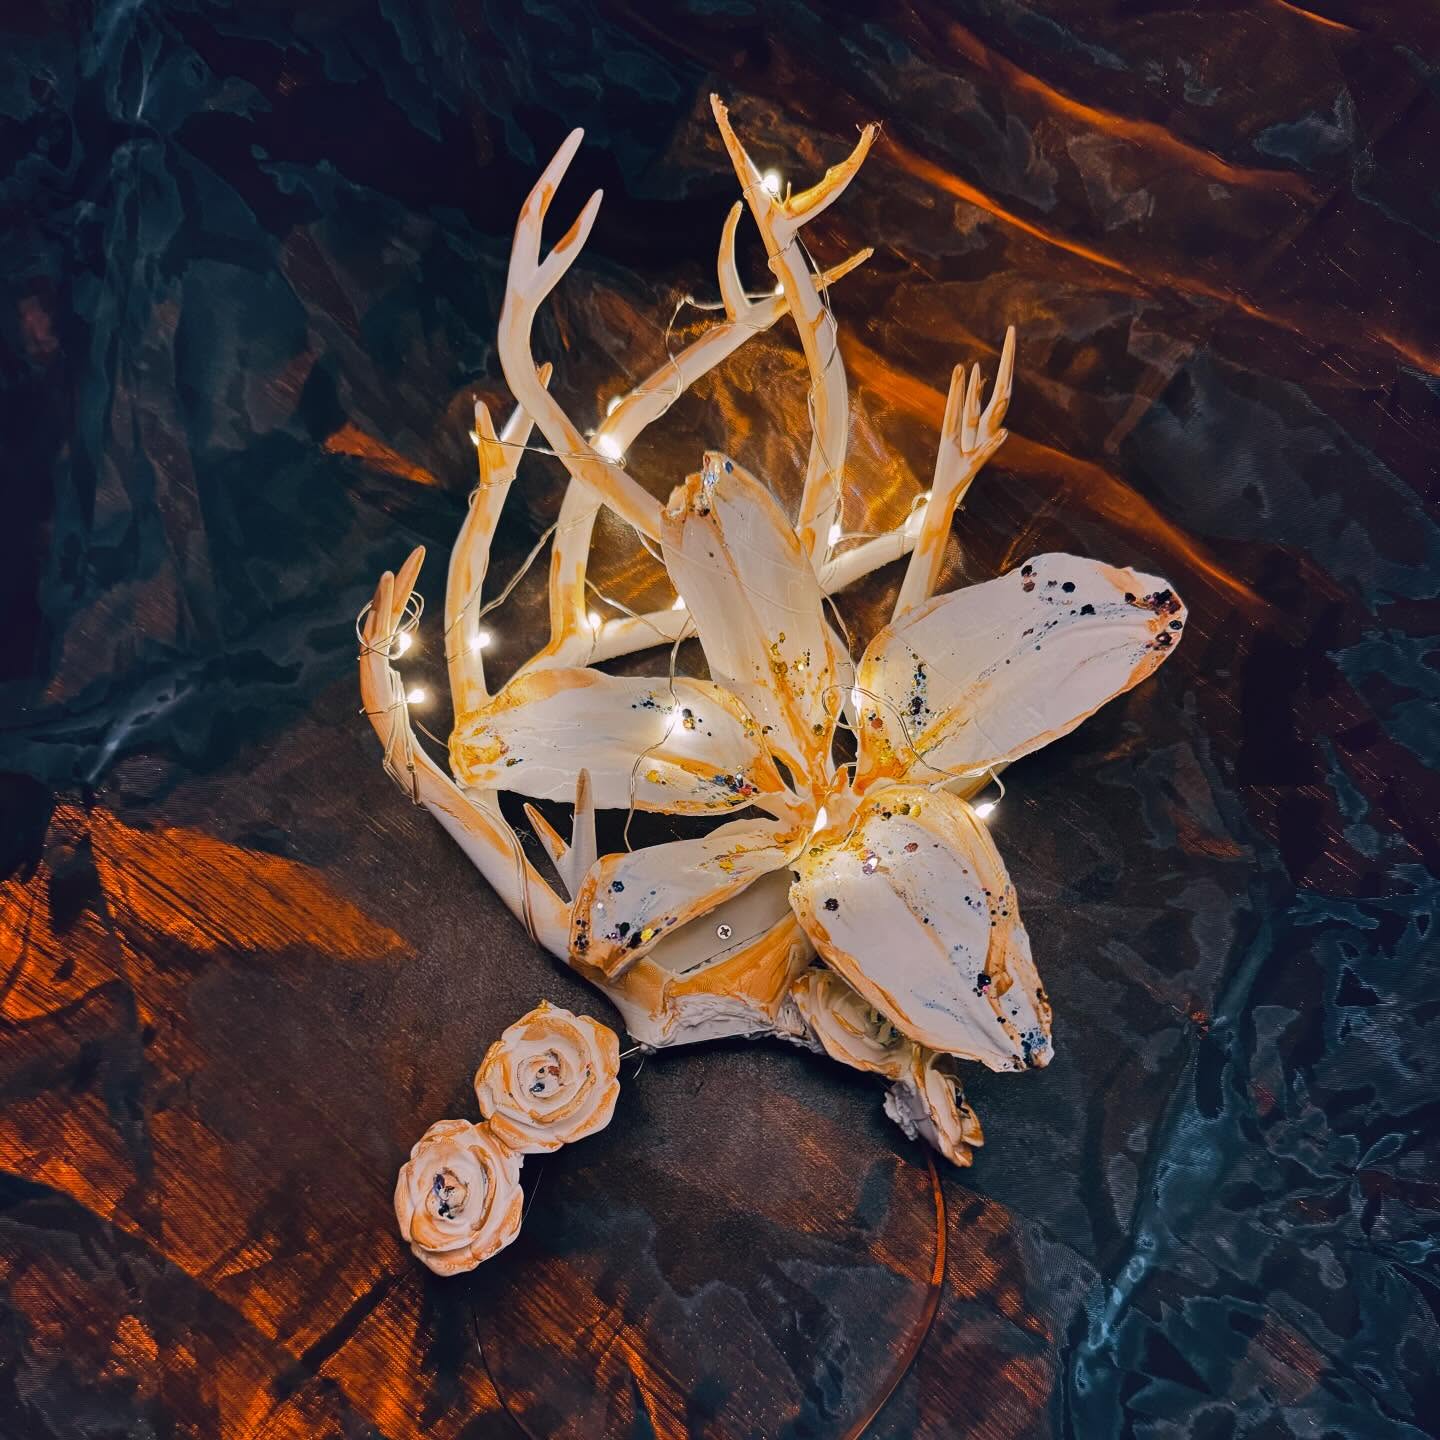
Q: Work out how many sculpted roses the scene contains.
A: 4